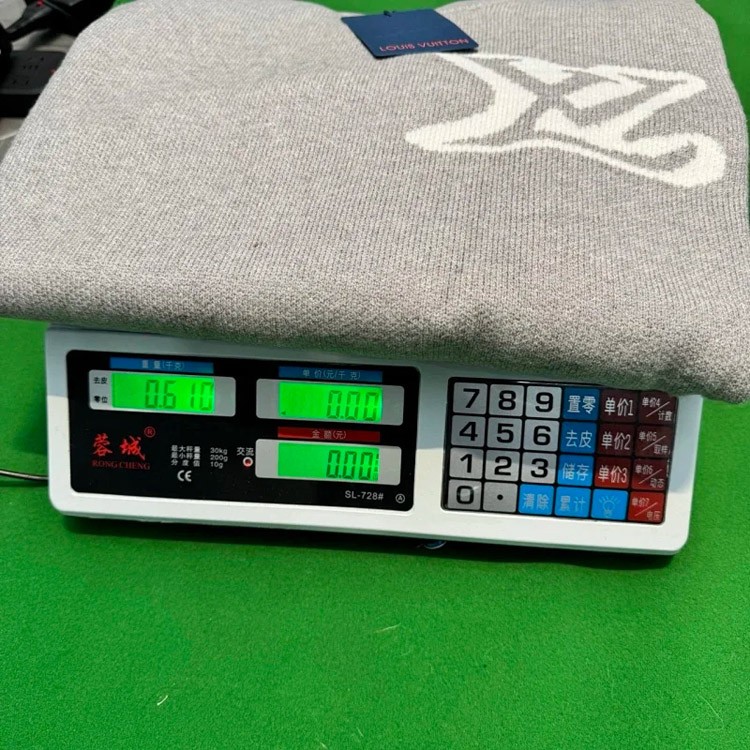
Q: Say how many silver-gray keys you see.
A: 11